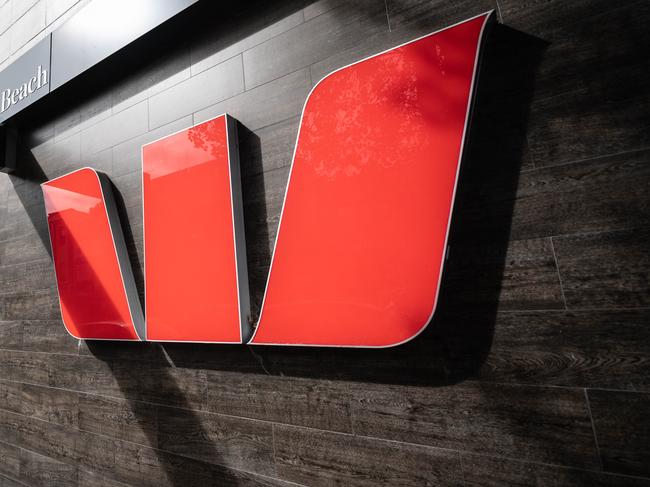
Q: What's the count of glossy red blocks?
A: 3